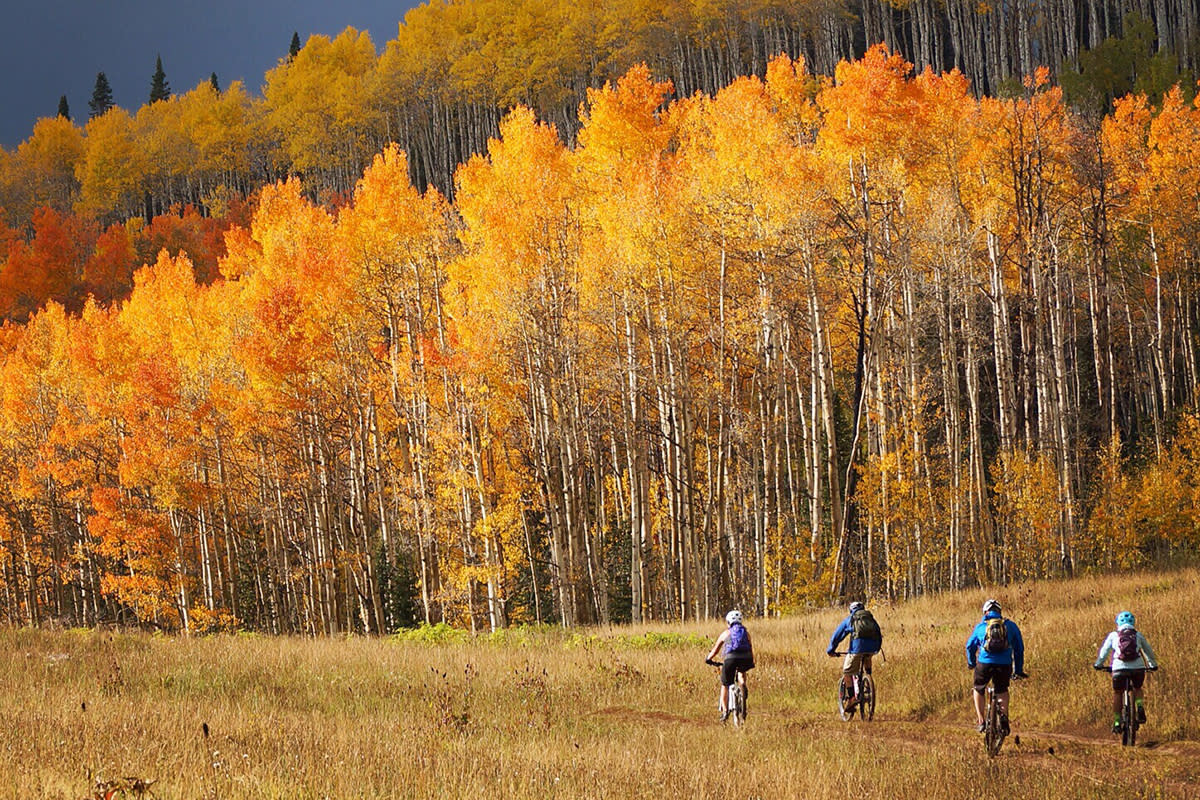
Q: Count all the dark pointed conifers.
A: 5